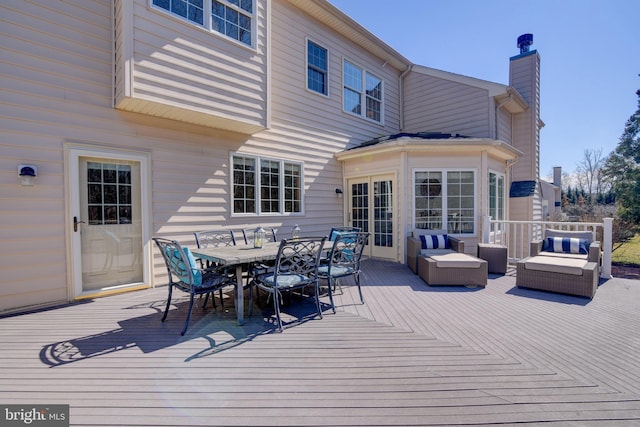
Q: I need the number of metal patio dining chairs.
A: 6